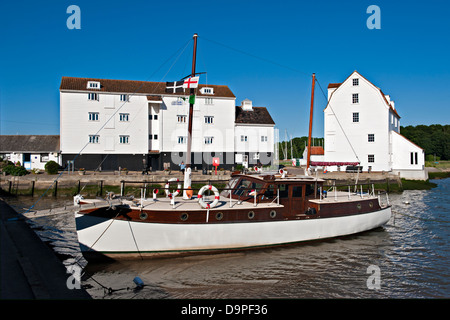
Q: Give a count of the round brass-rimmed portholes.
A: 7